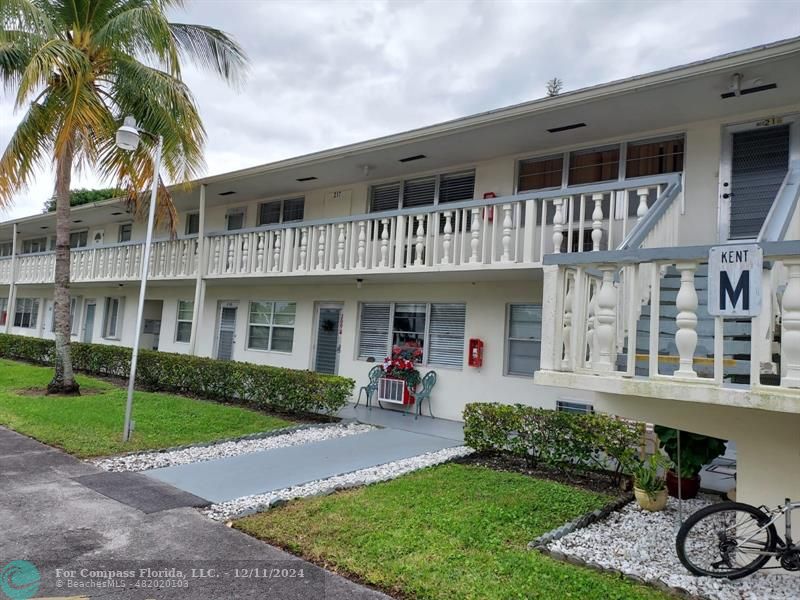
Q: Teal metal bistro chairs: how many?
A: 2